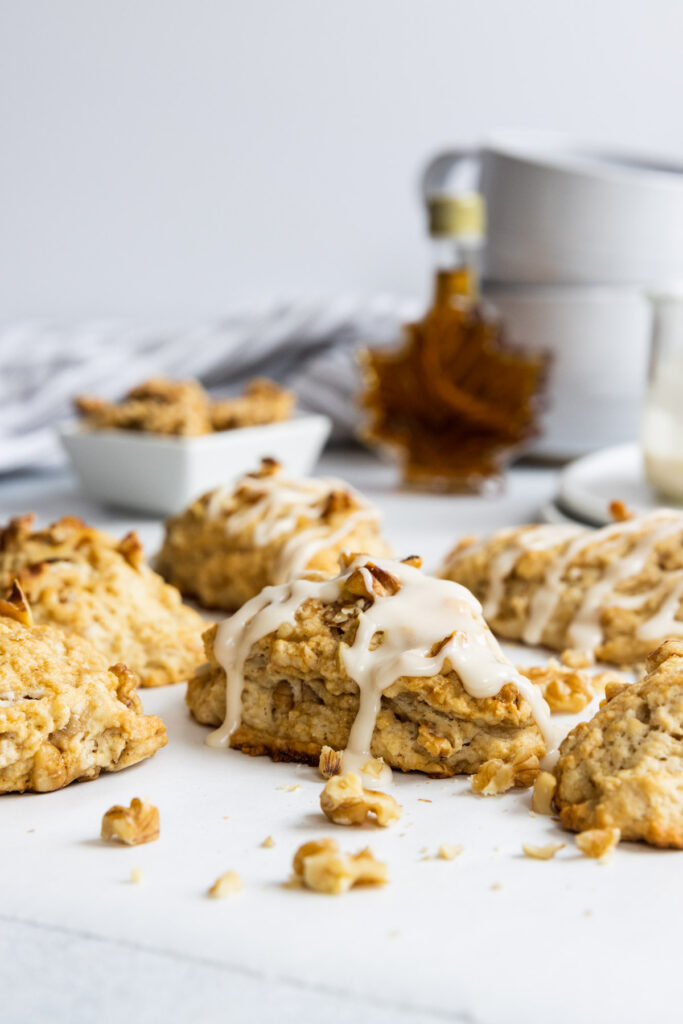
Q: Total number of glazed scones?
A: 3